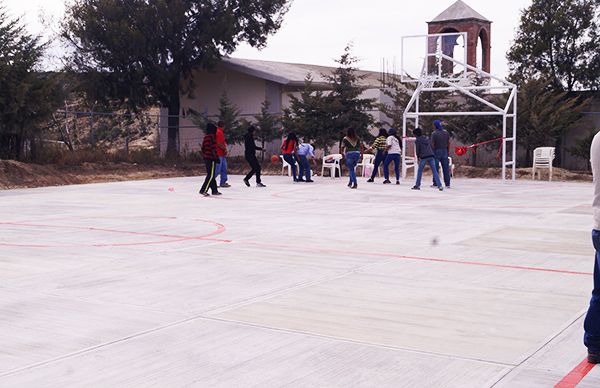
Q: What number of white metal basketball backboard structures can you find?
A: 1